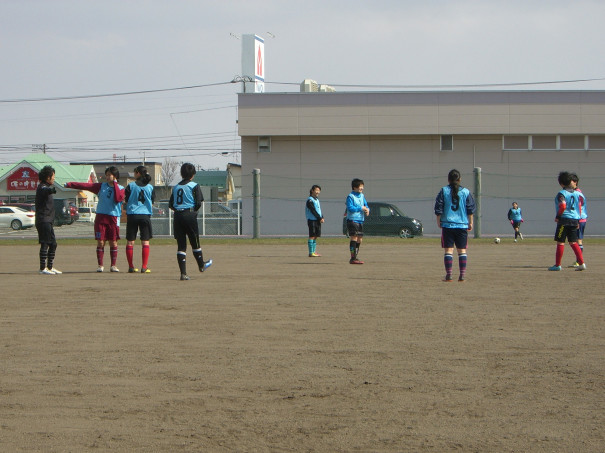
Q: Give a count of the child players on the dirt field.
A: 10